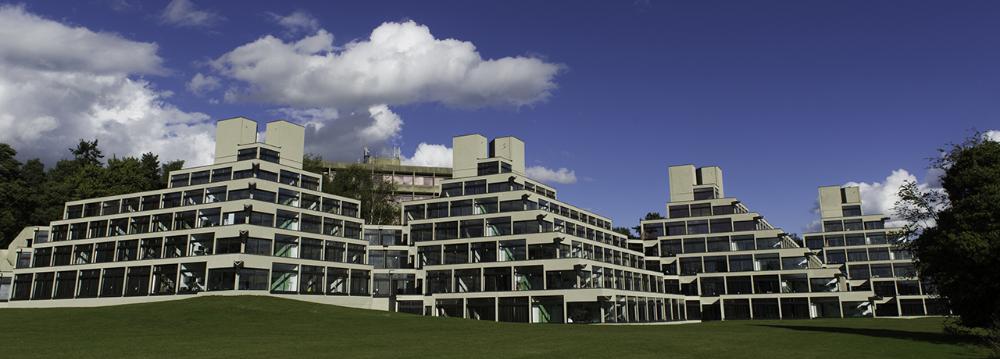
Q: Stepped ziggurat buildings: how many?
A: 4